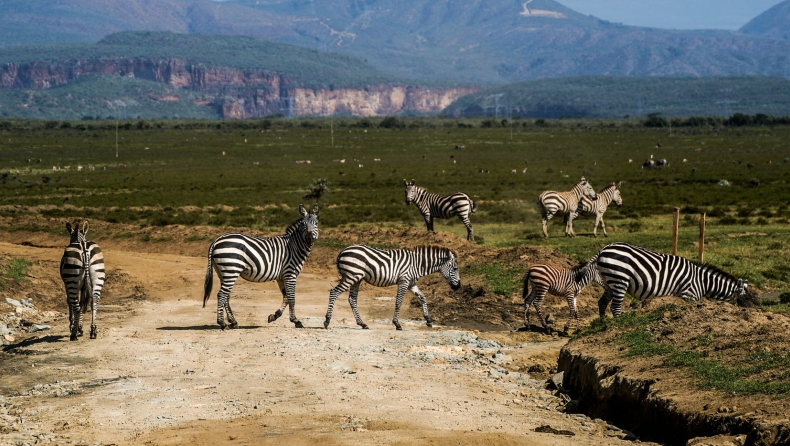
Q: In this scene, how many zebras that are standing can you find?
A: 8